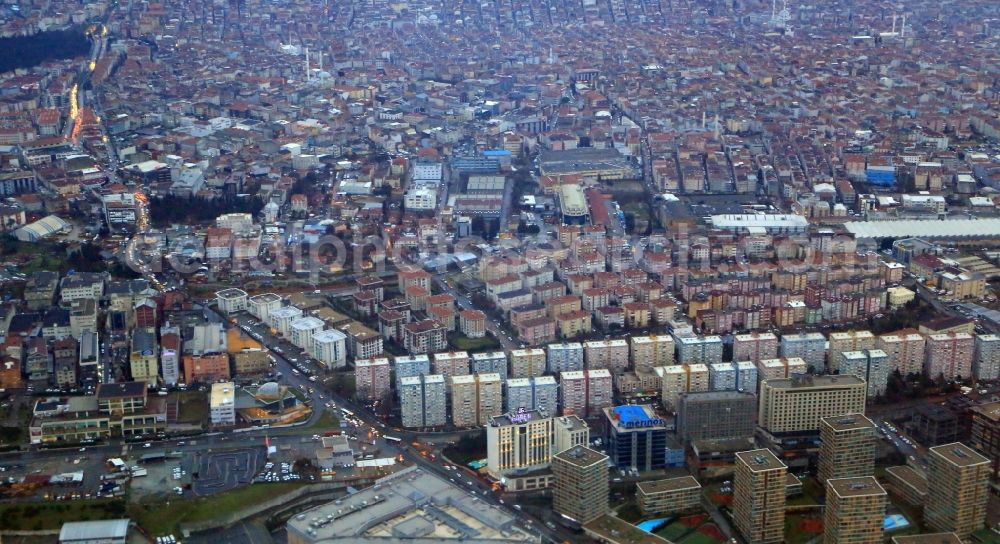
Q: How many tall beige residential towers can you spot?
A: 5